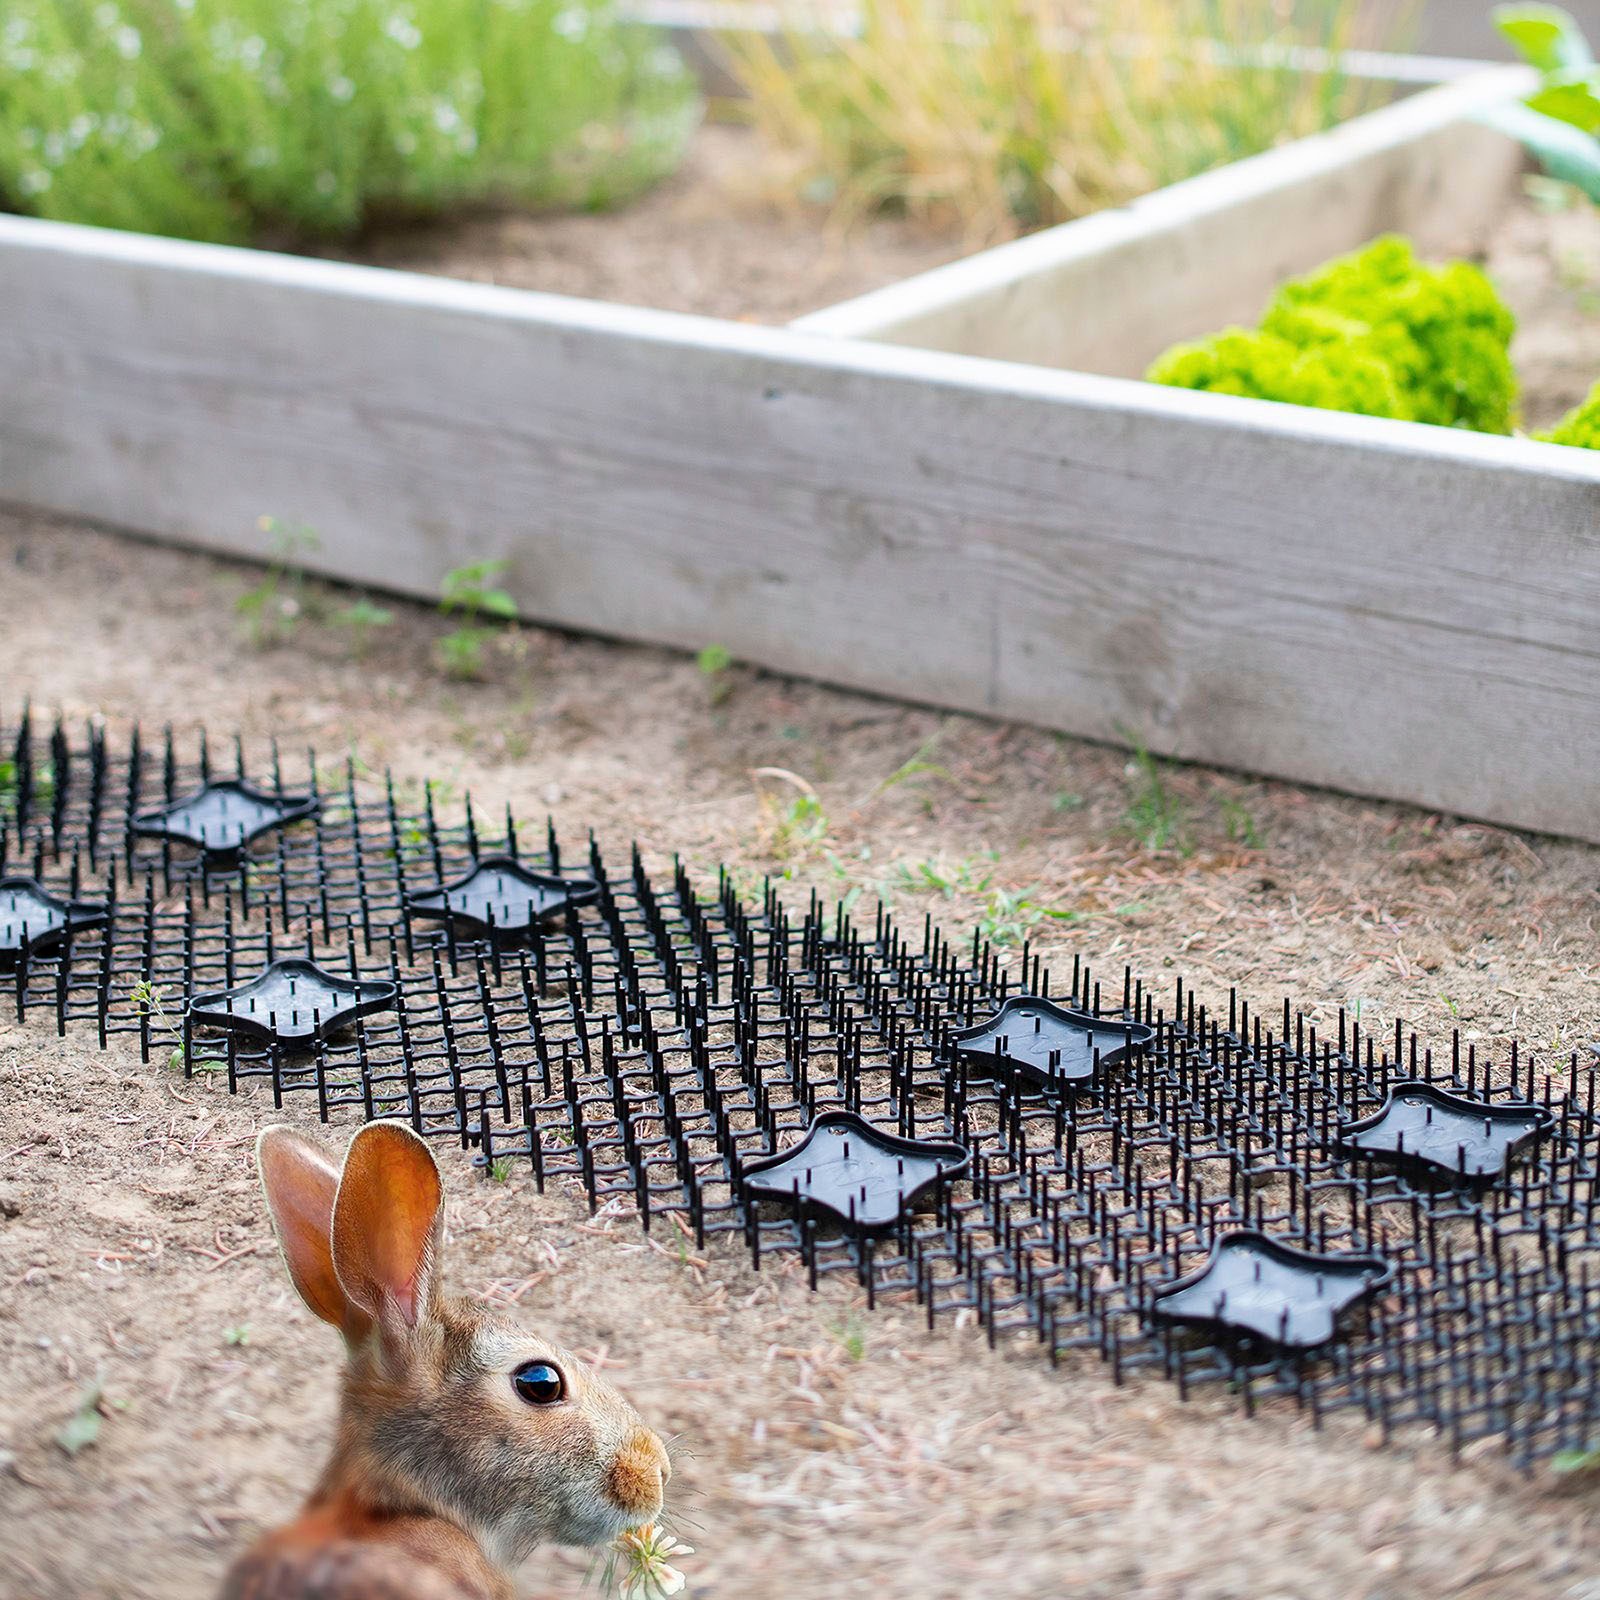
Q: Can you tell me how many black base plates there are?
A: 8